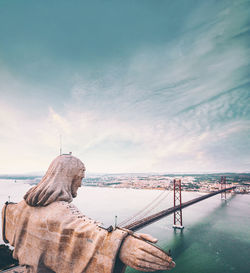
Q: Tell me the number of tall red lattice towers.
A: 2